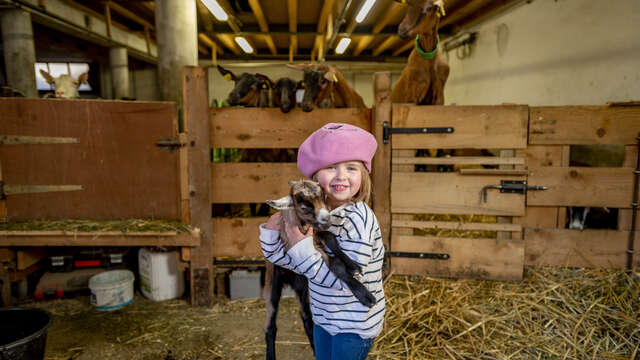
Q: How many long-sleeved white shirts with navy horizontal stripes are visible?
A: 1